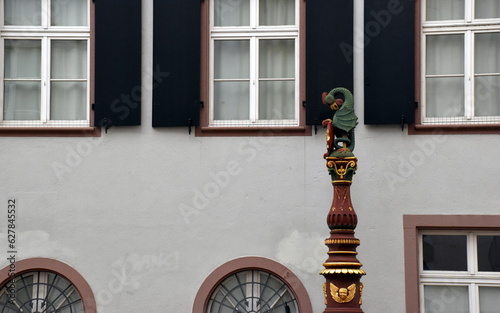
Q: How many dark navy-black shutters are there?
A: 4